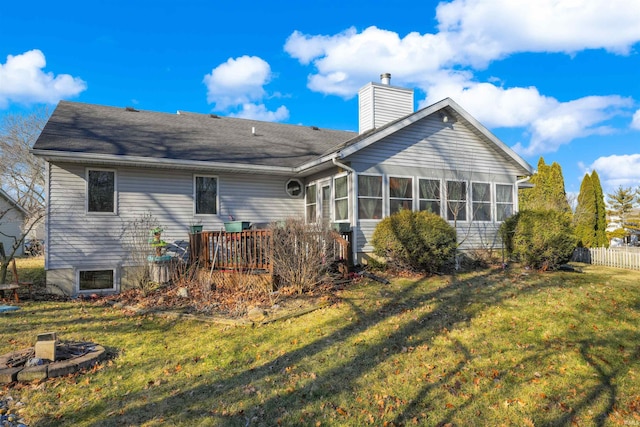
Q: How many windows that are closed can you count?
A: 12